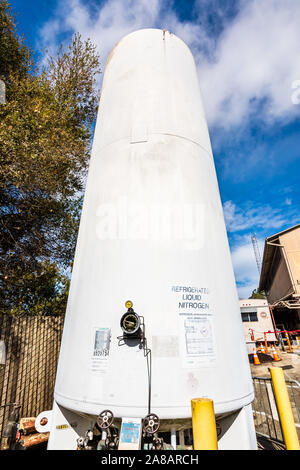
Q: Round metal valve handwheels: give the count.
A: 2